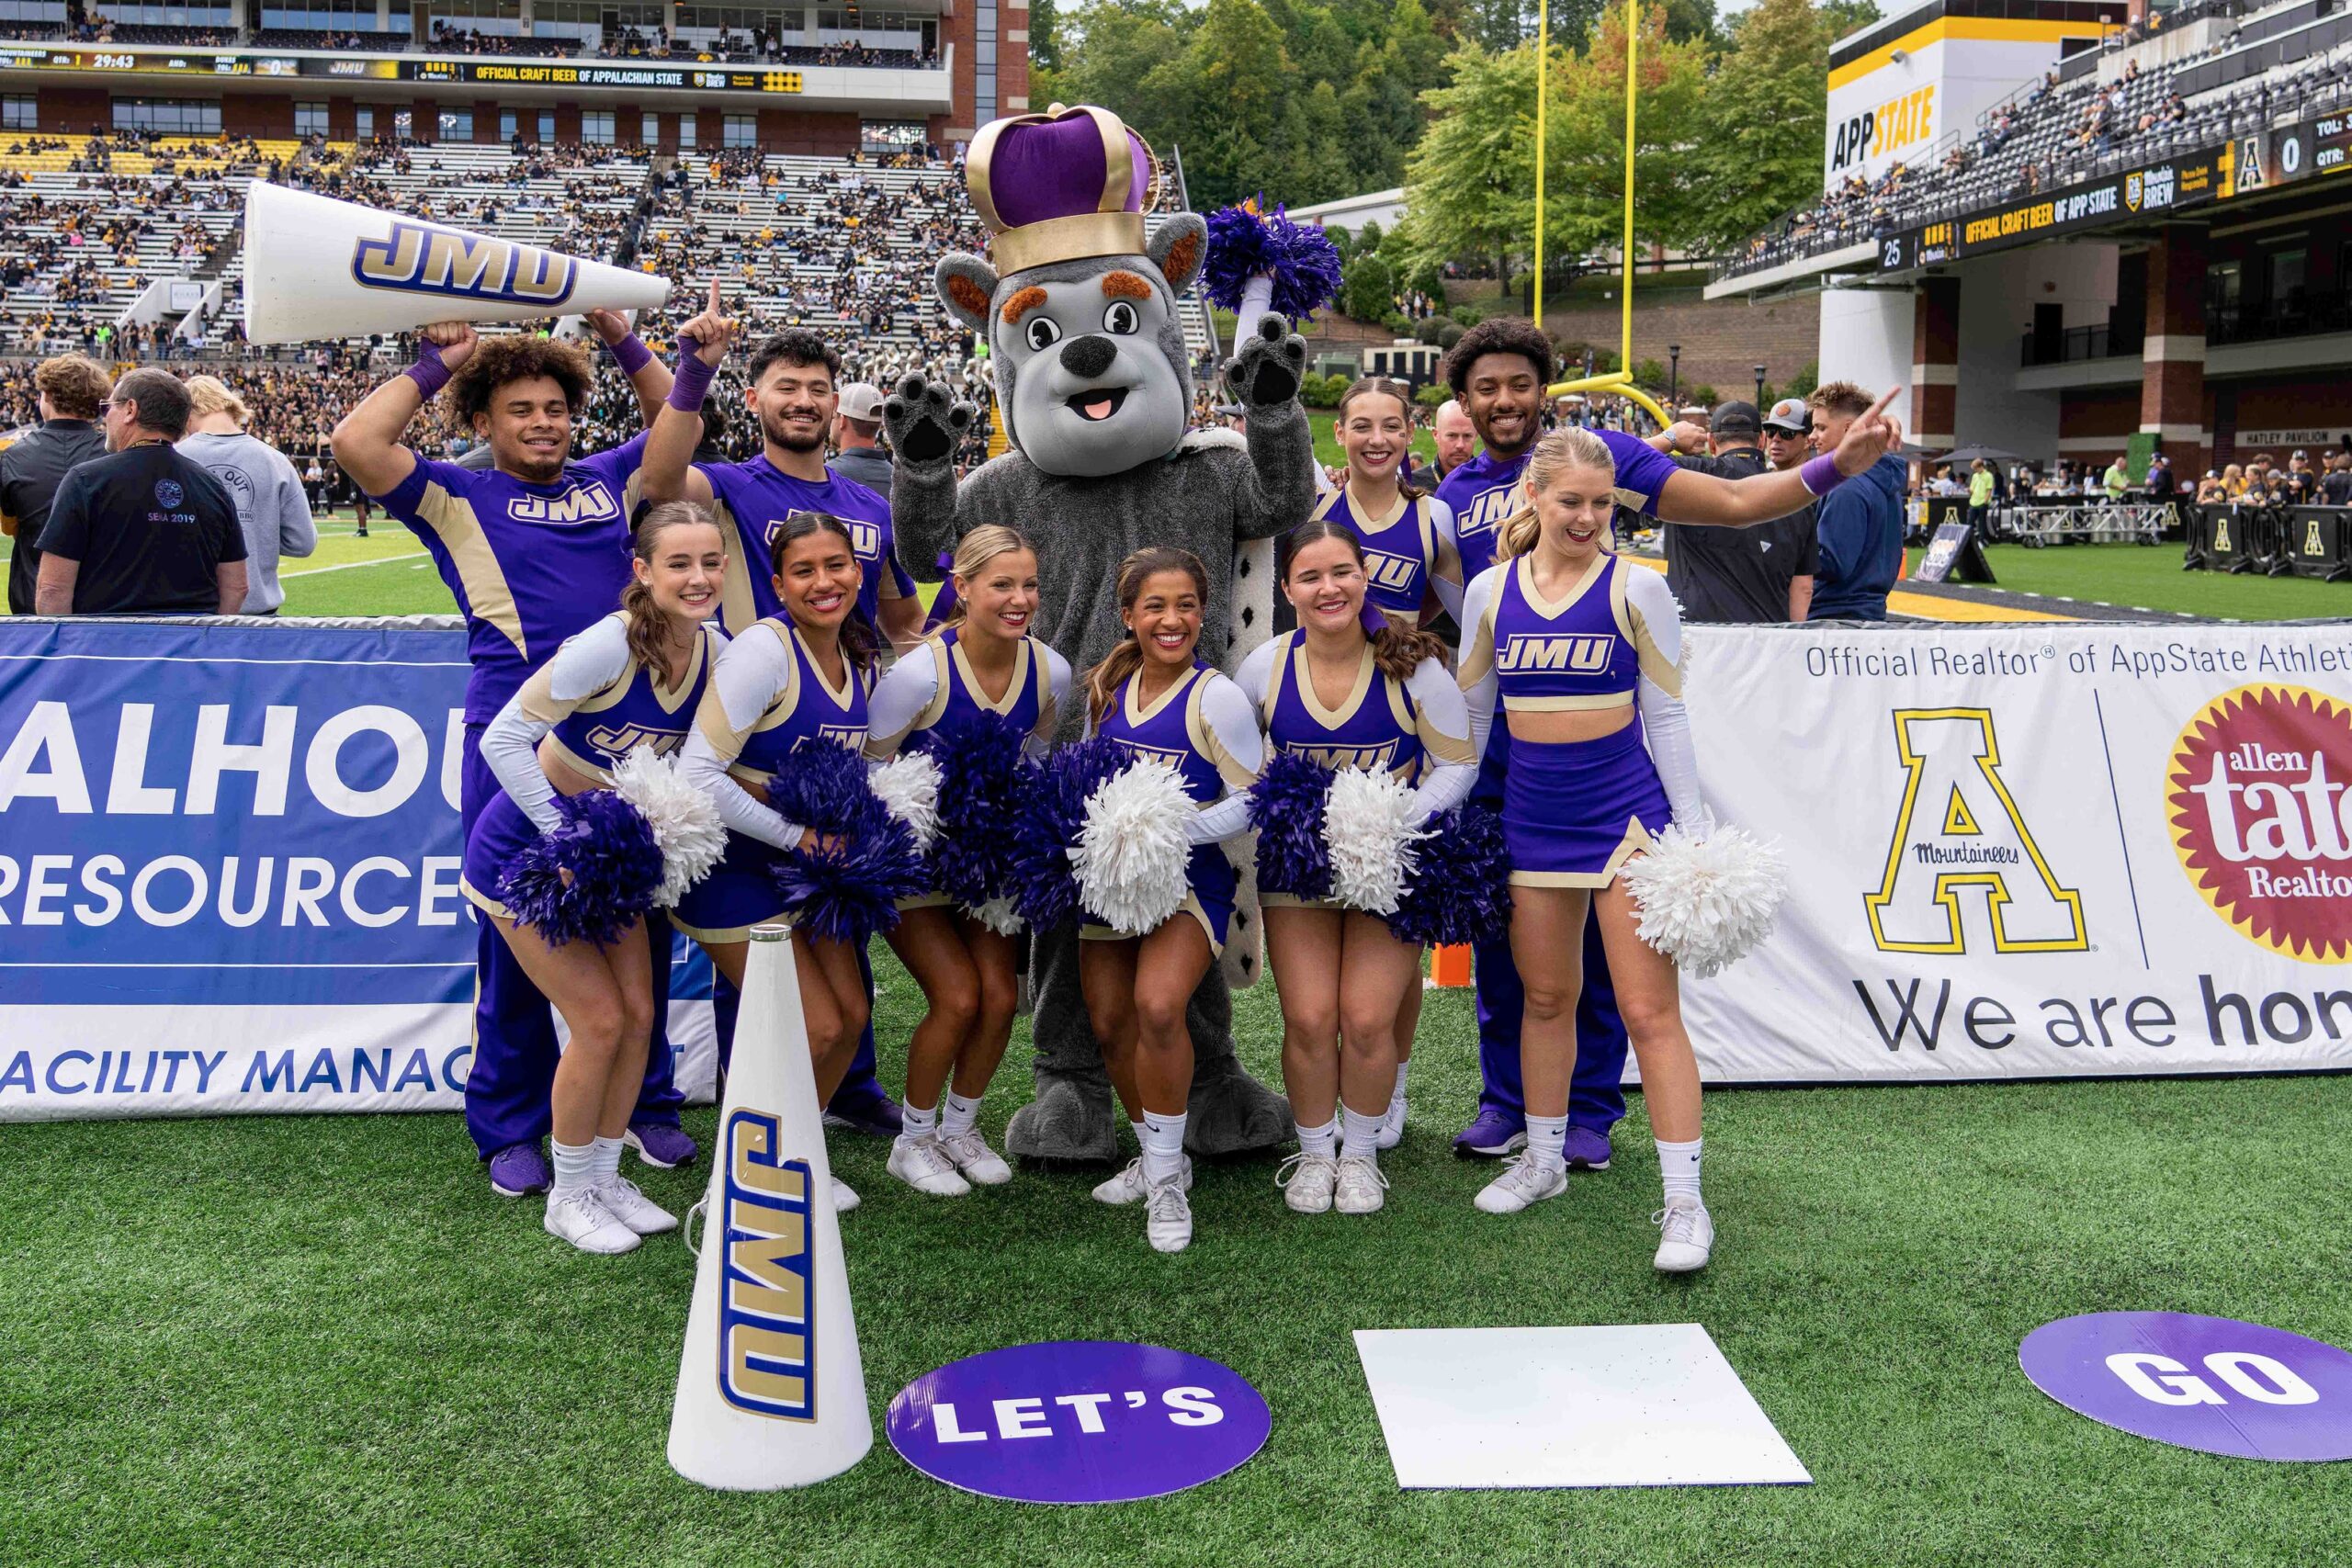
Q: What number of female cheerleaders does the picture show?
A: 7